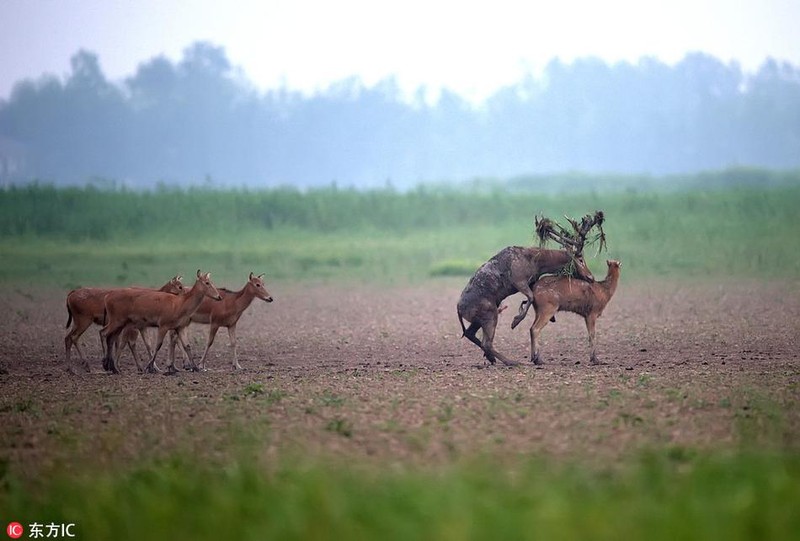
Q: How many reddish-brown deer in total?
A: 4